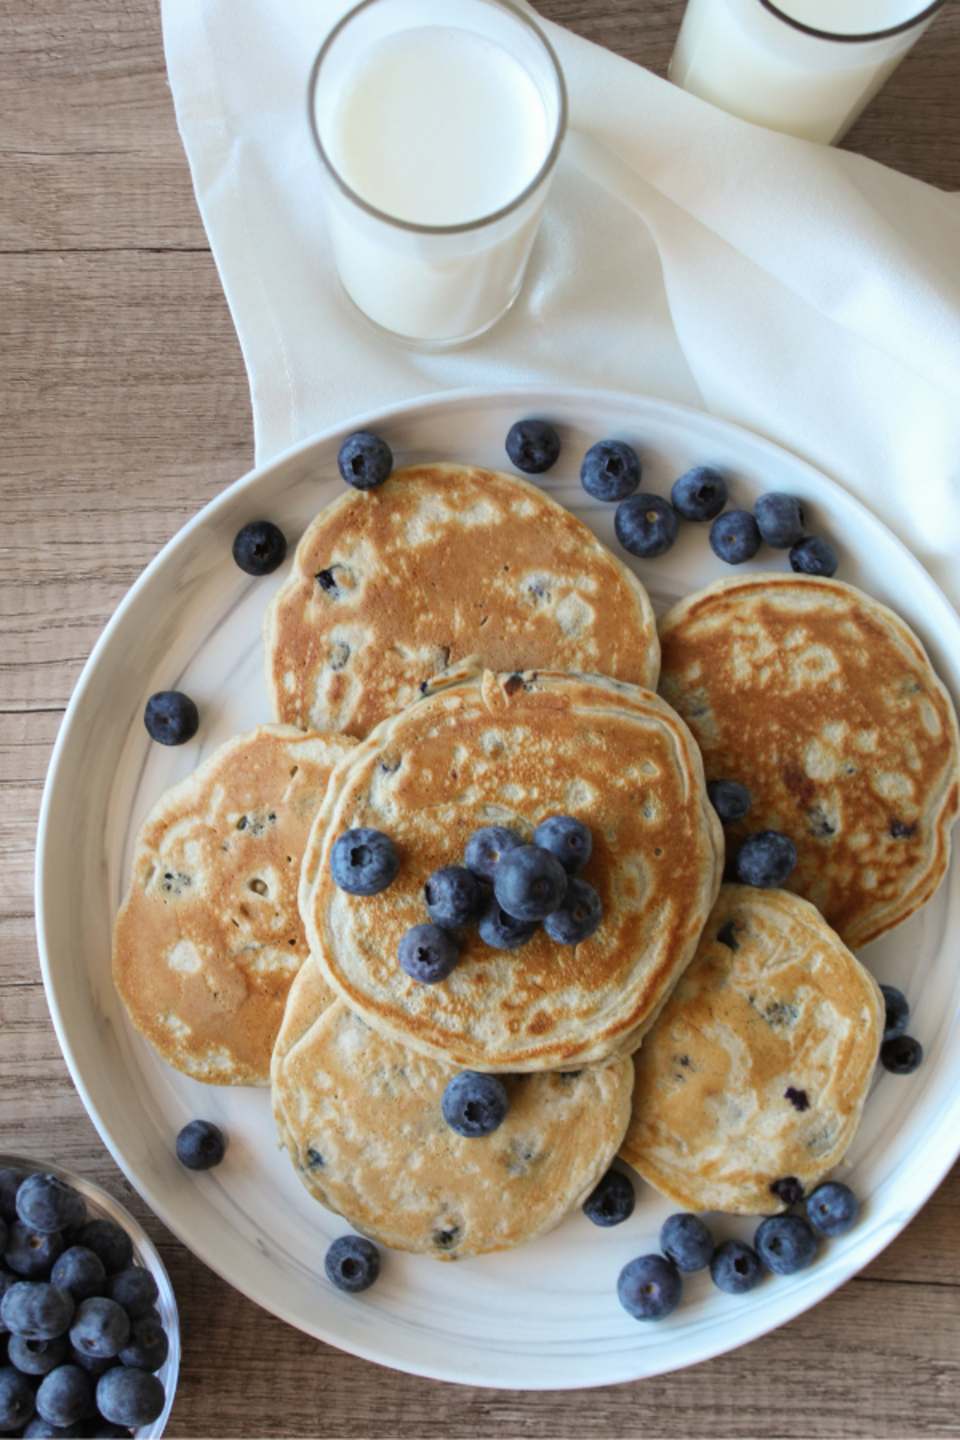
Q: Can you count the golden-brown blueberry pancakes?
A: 6